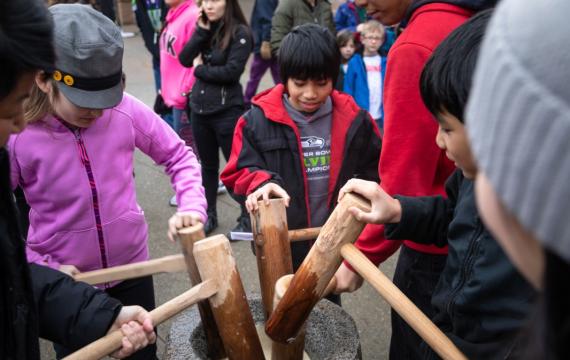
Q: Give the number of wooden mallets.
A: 5